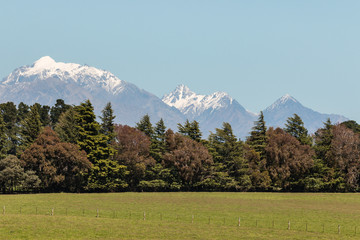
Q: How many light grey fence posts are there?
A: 8